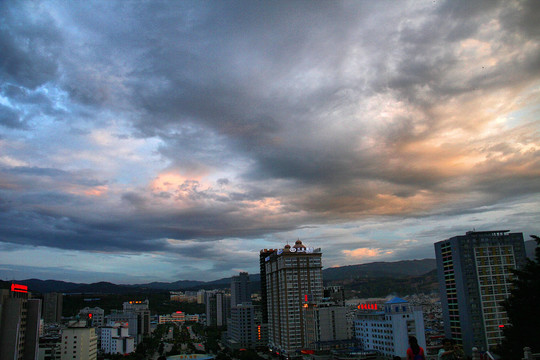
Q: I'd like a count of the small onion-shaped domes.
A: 2